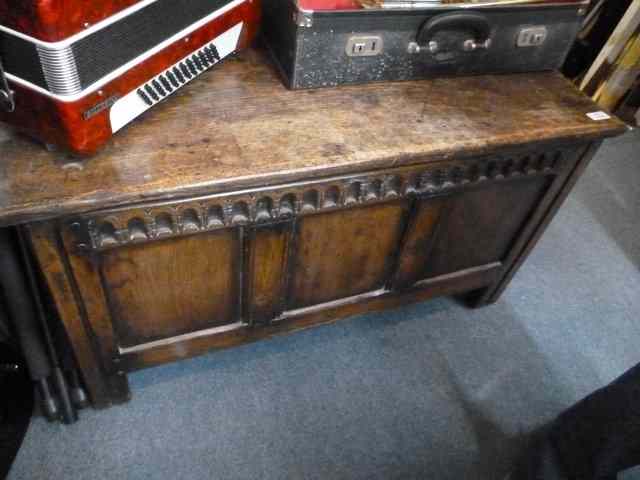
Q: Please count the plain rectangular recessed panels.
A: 3